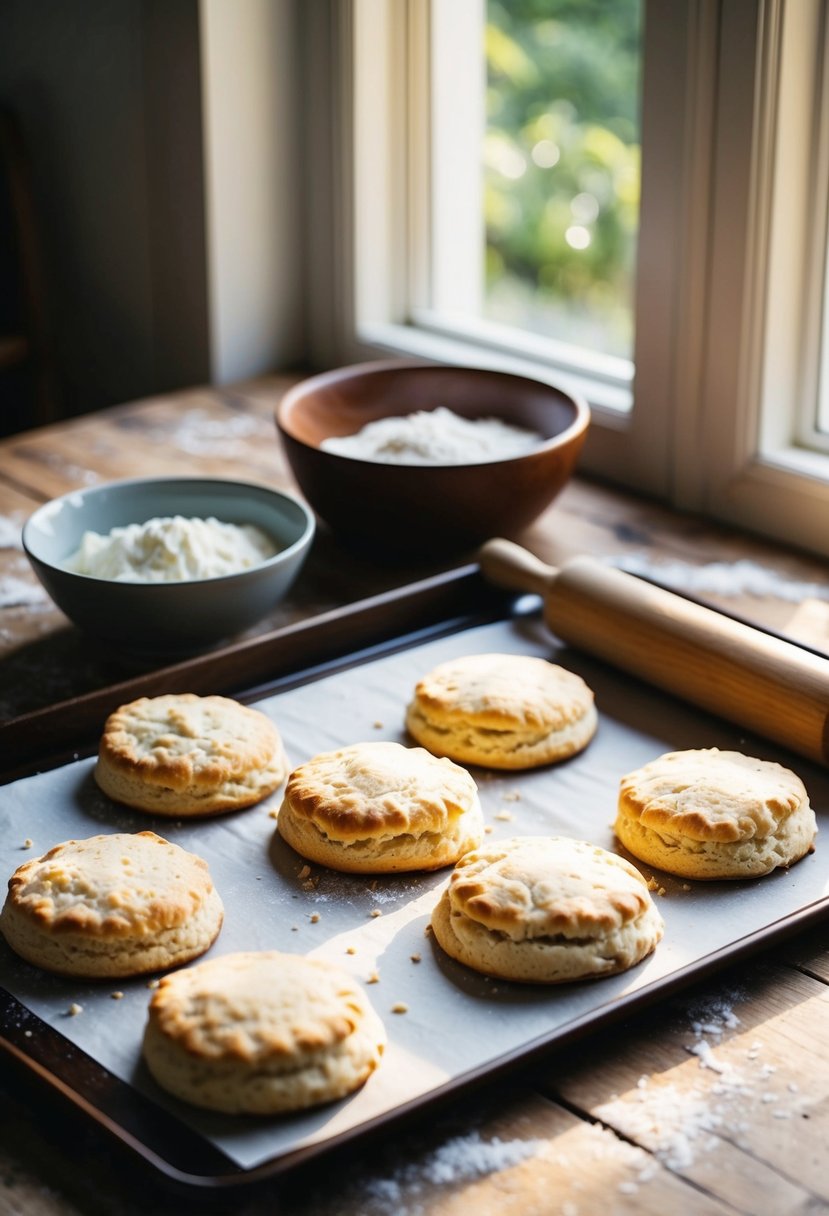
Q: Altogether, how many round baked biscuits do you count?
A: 7